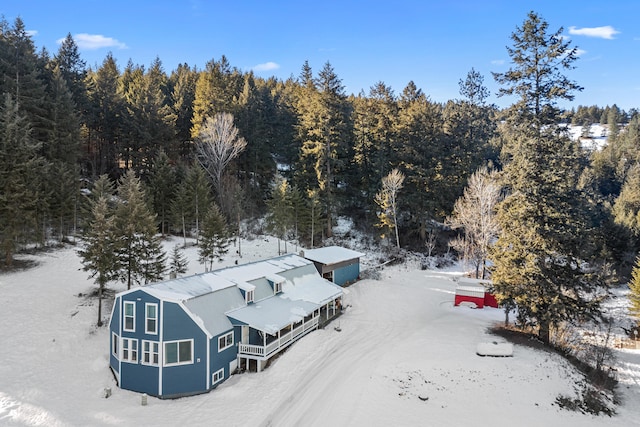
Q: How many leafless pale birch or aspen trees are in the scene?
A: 3